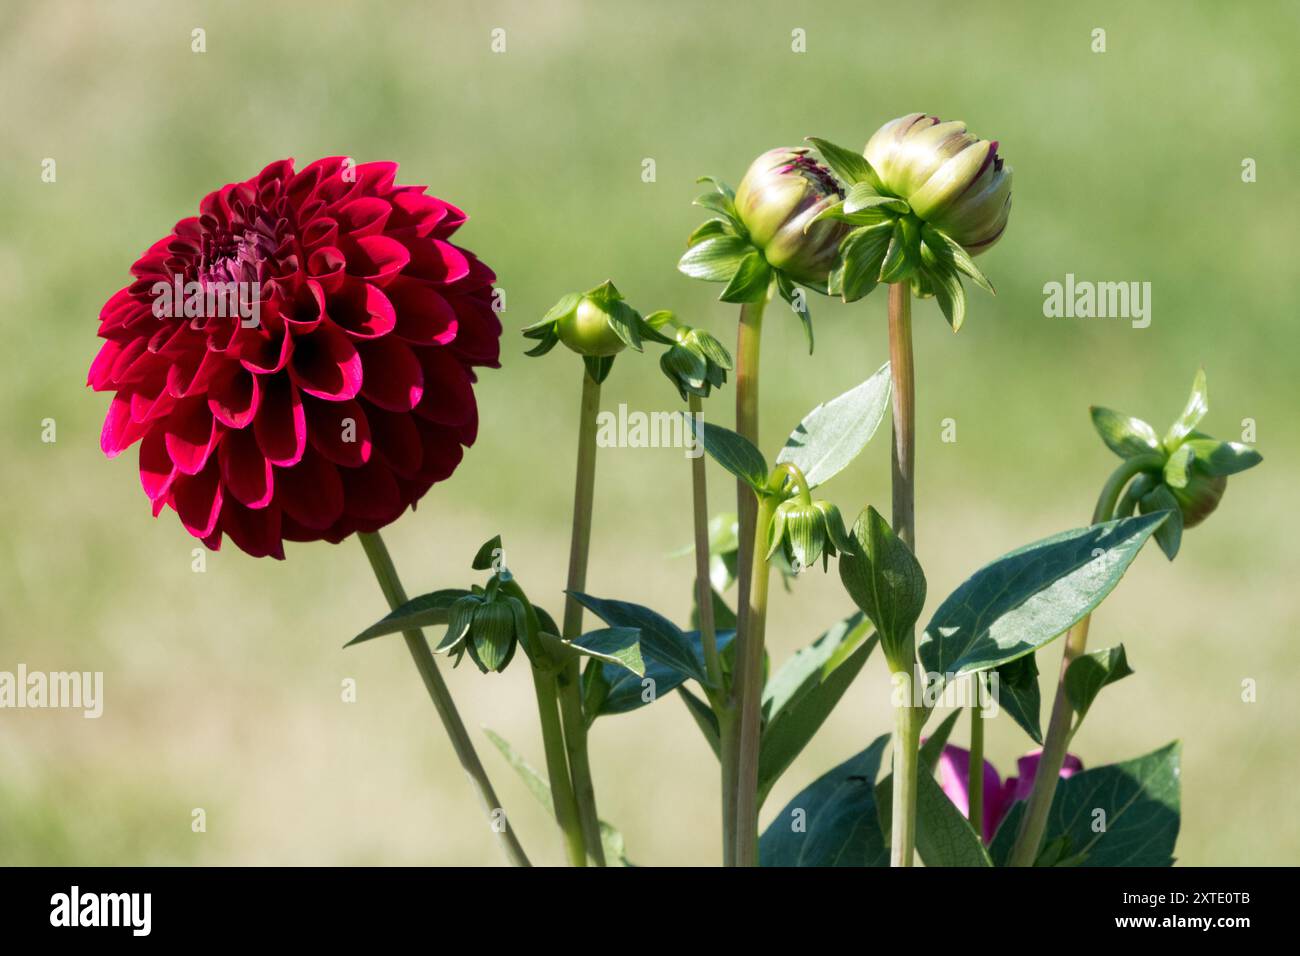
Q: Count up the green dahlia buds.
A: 7